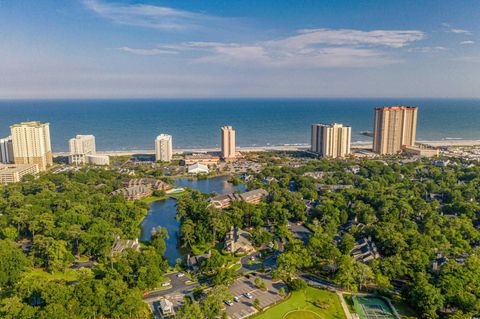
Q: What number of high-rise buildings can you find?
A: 7